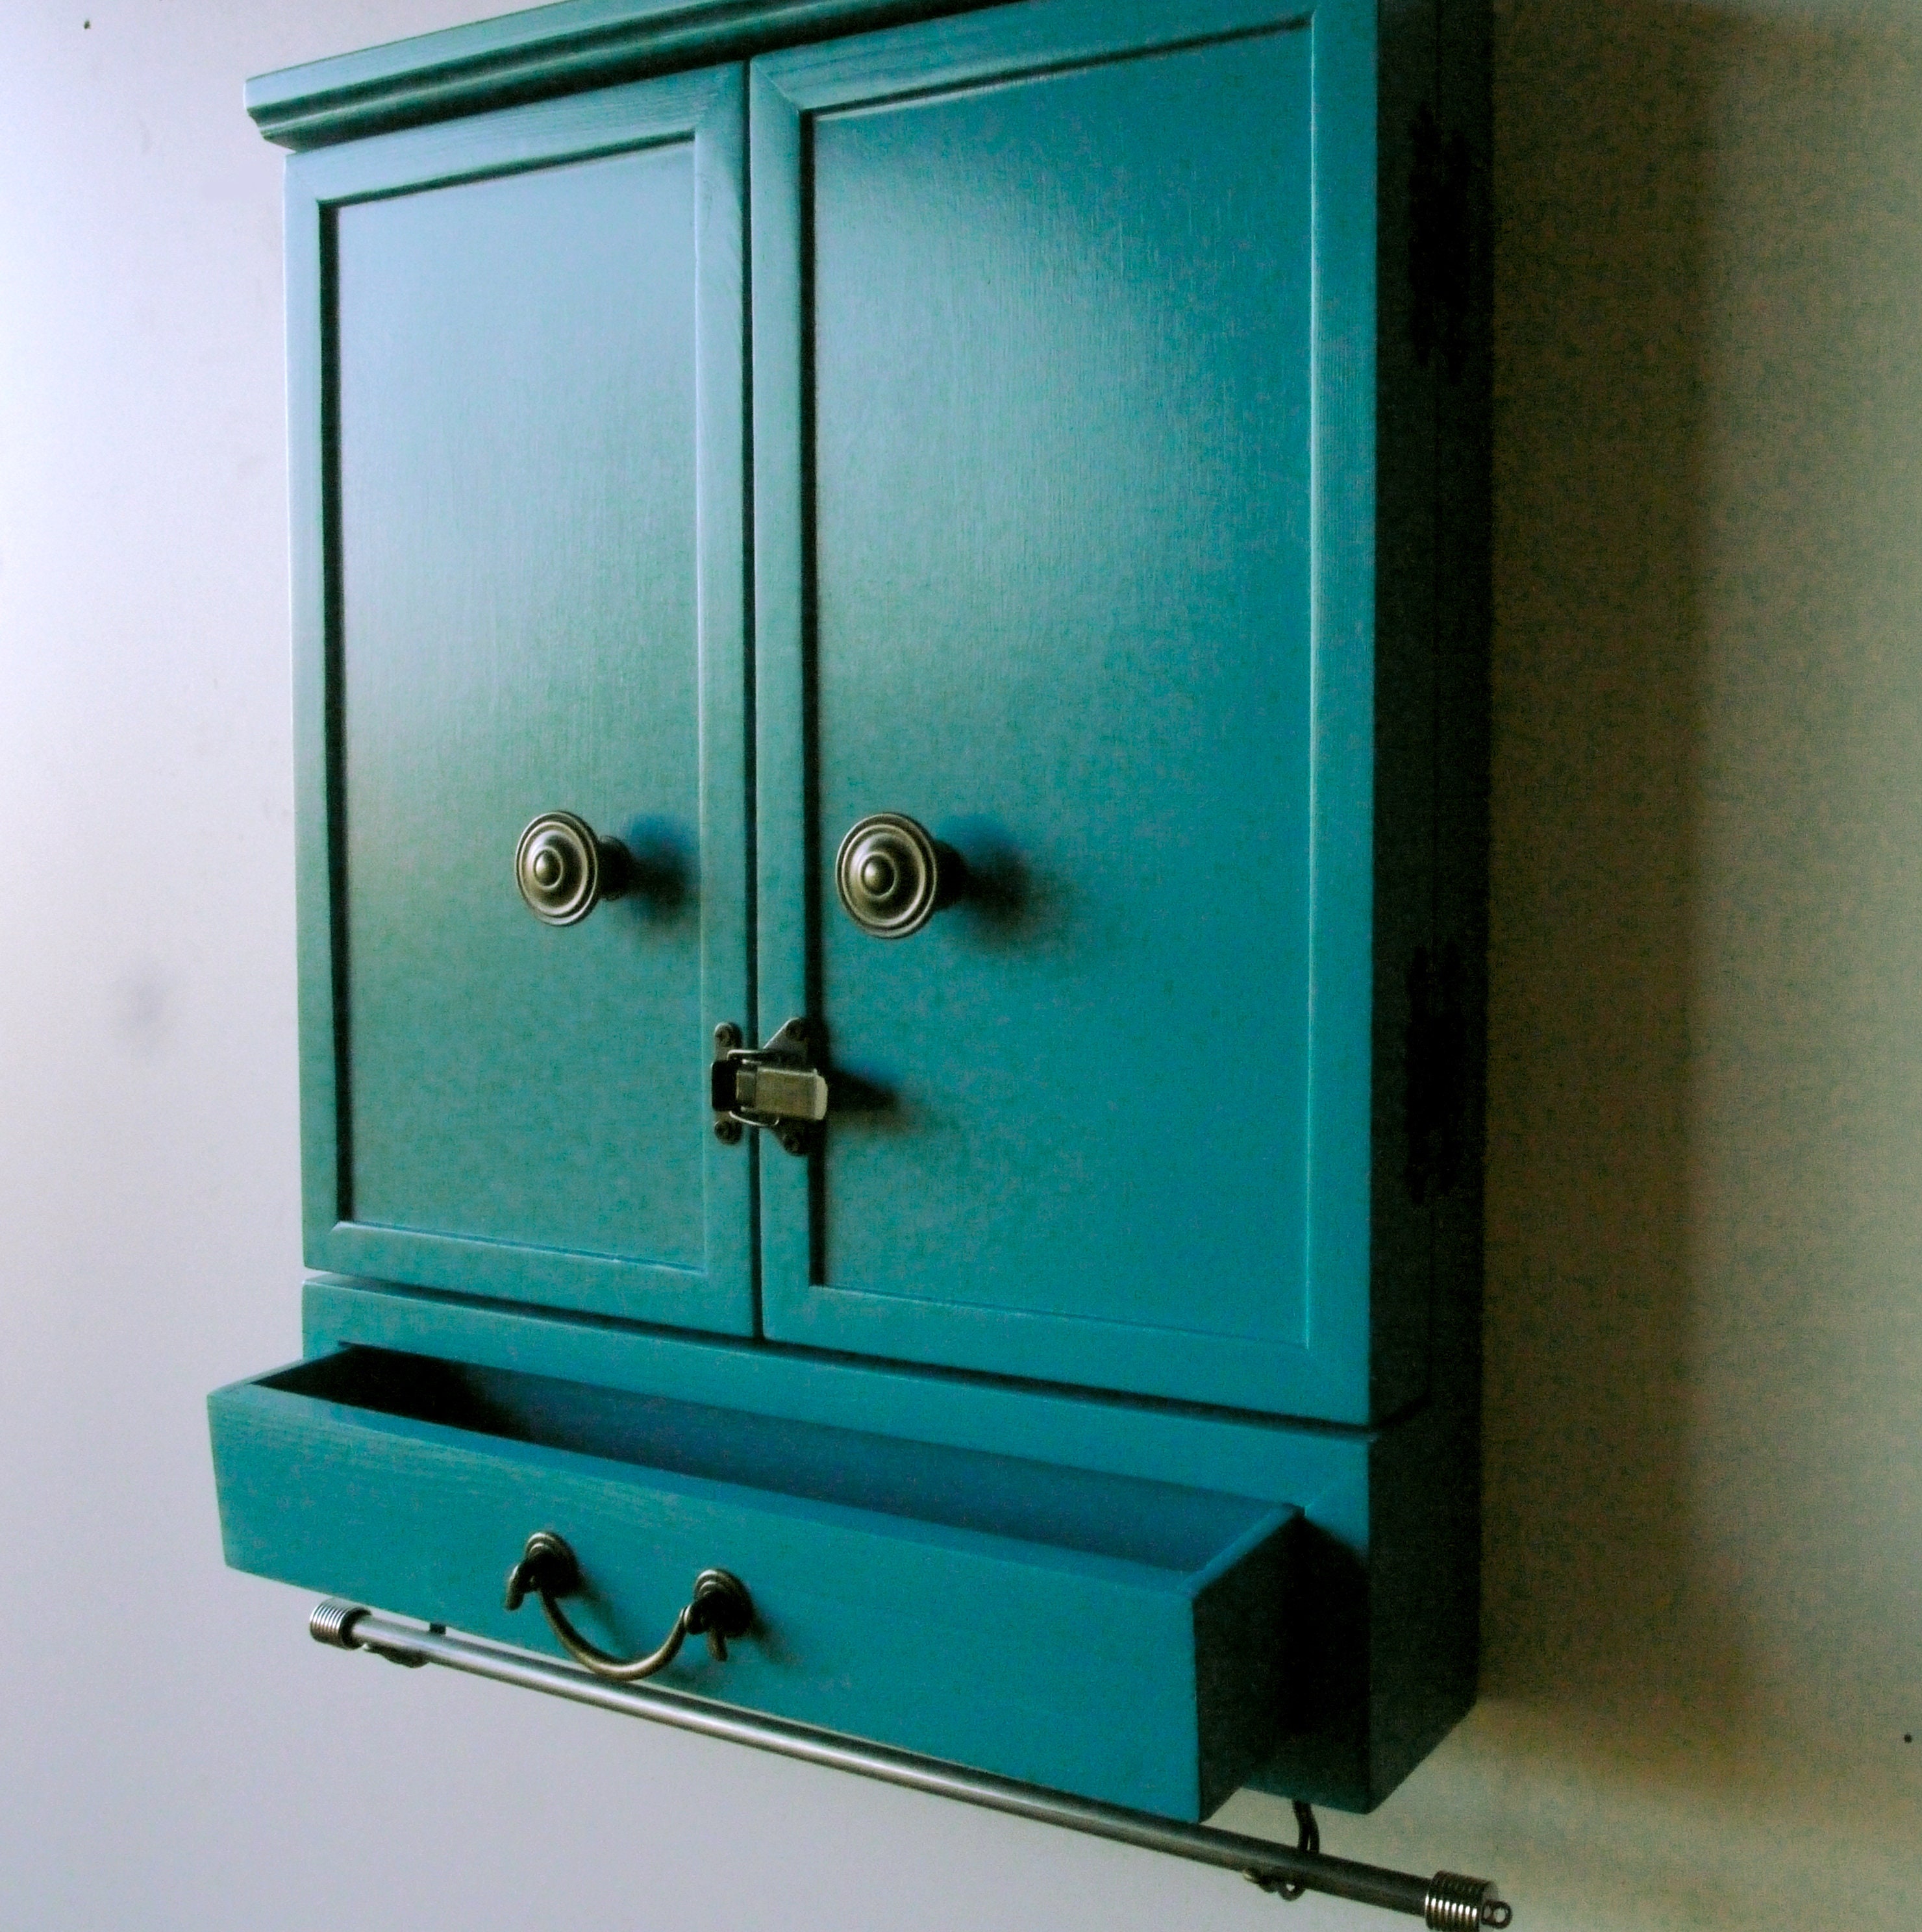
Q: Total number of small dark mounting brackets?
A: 2